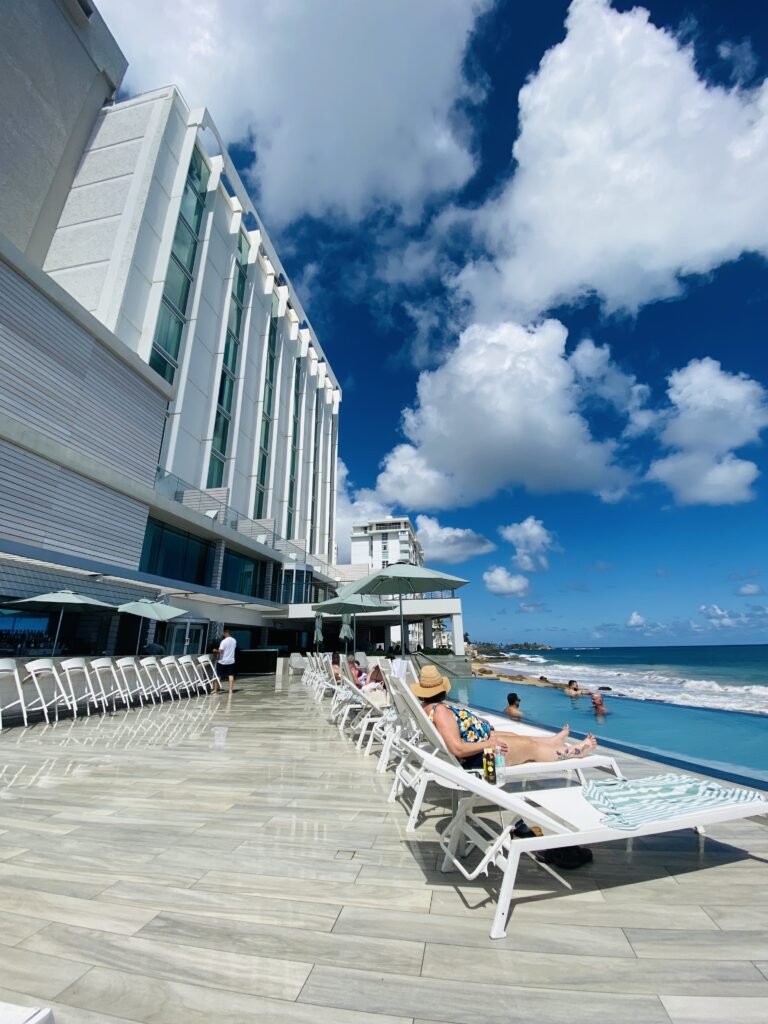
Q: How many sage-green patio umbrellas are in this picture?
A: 6